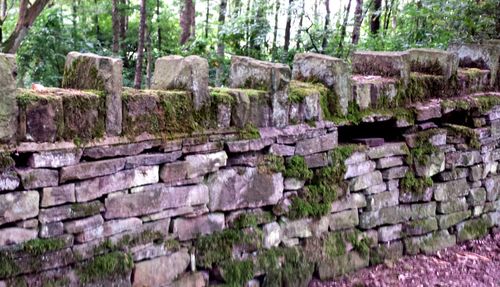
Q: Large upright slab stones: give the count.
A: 8